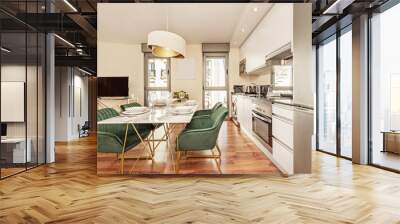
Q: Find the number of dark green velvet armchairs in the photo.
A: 4